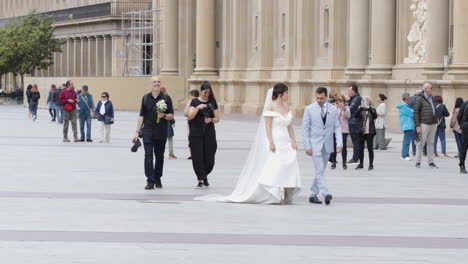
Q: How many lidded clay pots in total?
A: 0